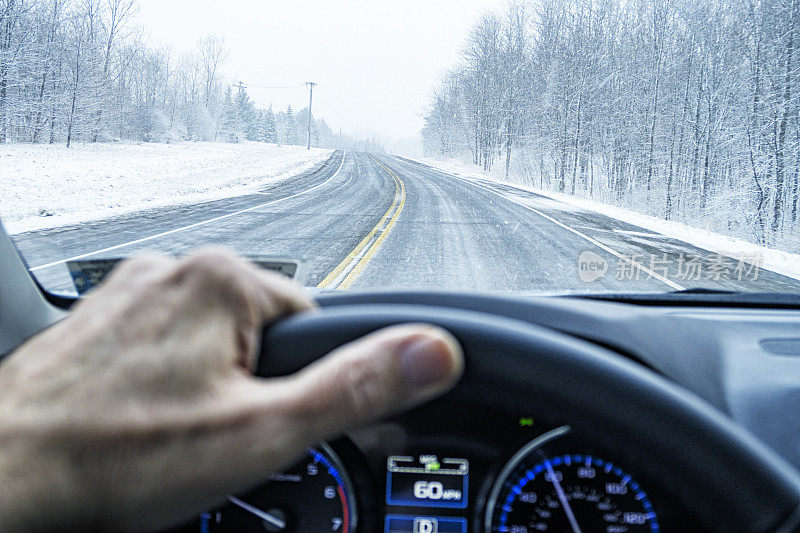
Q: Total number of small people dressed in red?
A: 0